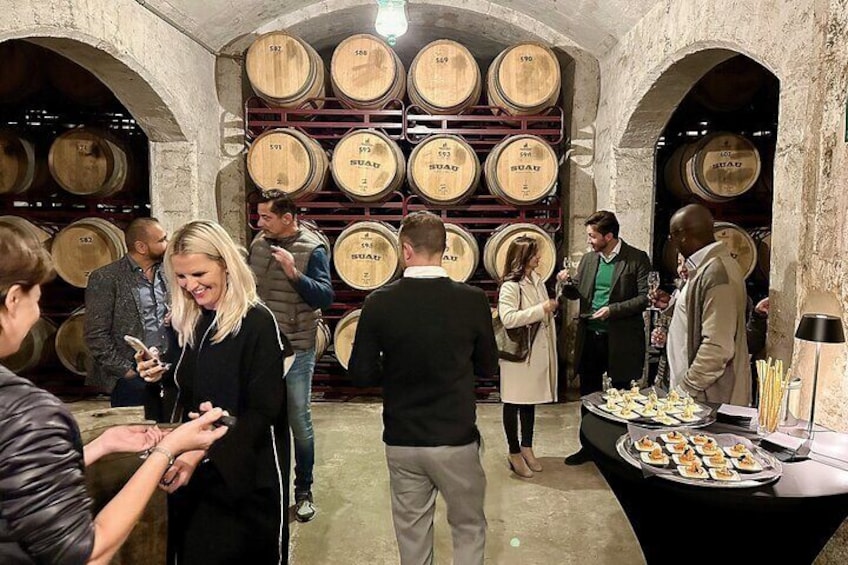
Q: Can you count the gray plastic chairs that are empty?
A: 0